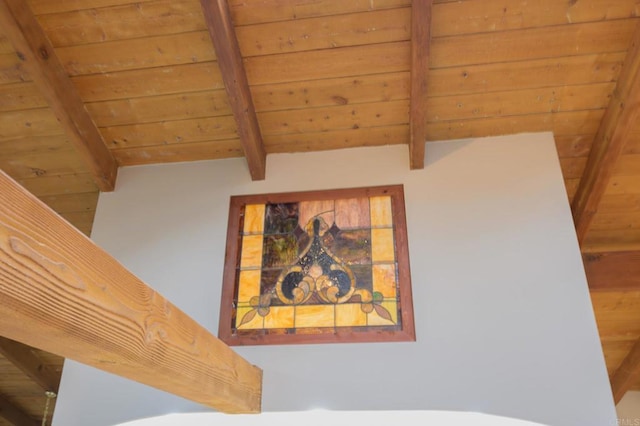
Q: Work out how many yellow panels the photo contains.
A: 11